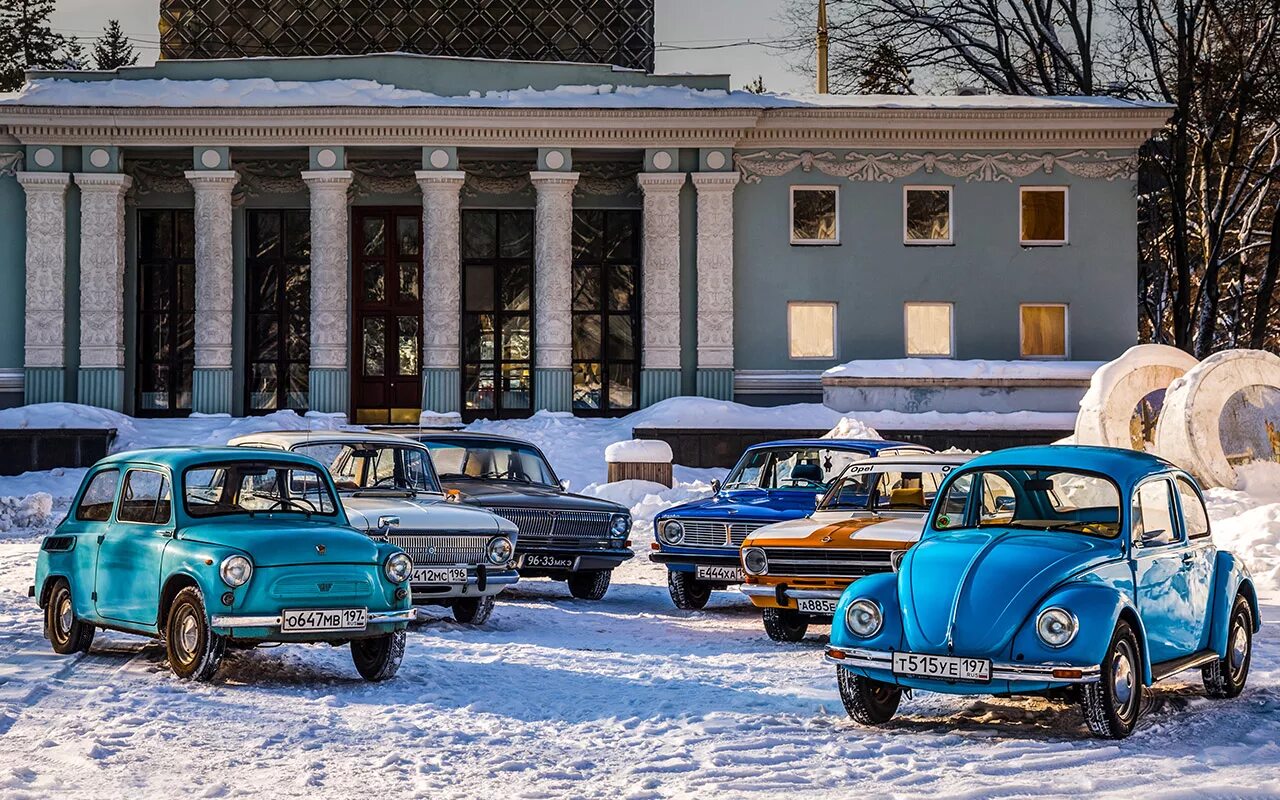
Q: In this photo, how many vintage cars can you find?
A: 6